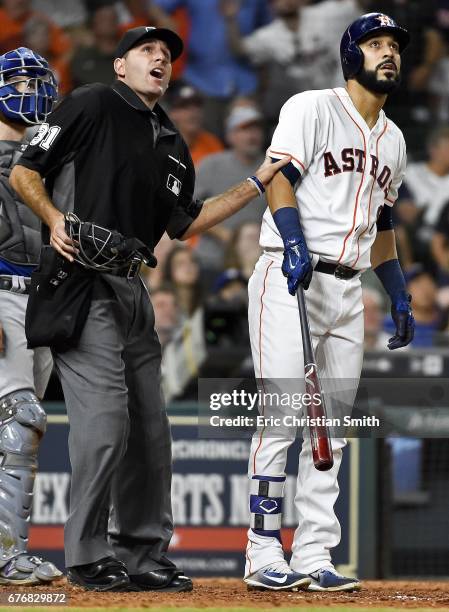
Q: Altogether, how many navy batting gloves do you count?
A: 2